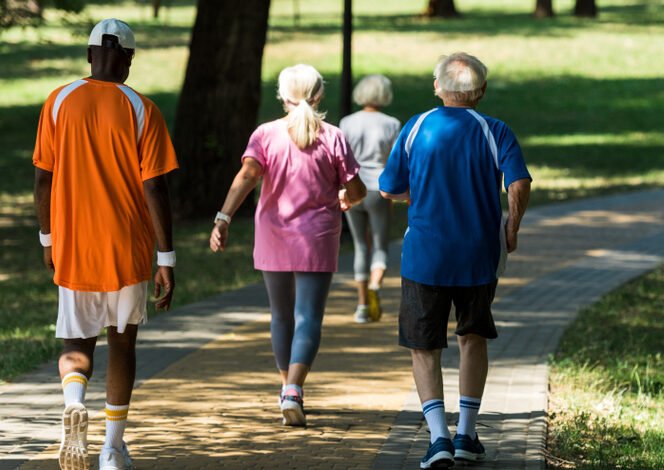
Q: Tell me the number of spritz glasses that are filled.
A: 0